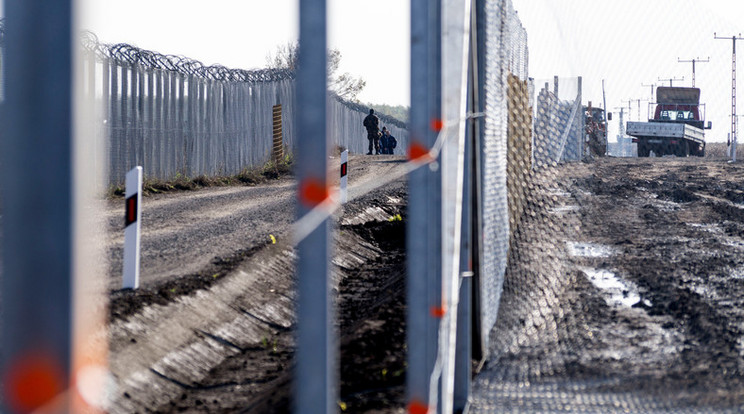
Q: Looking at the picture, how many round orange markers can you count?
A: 6